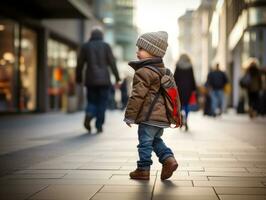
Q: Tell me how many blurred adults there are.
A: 4